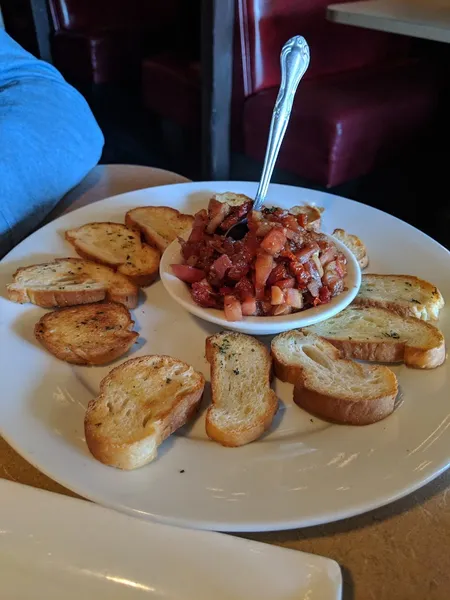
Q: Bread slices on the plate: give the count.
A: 12